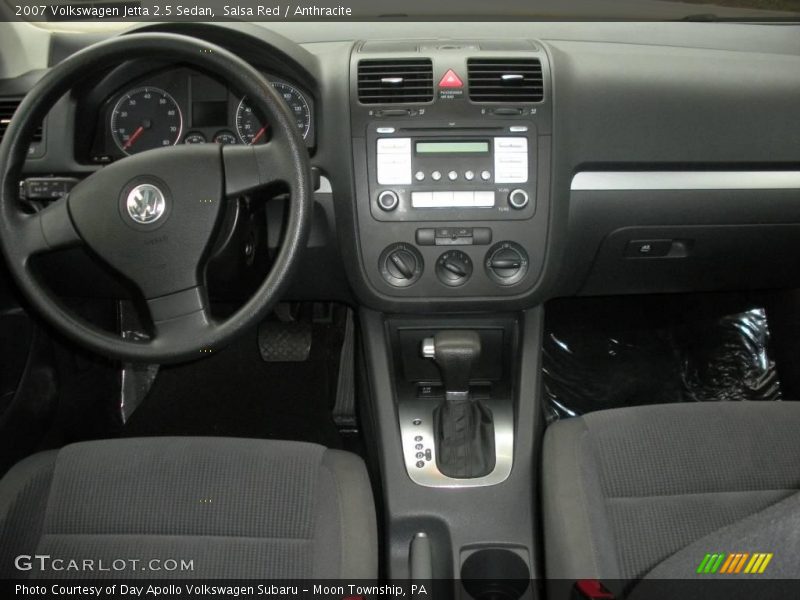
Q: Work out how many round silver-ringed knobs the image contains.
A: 2